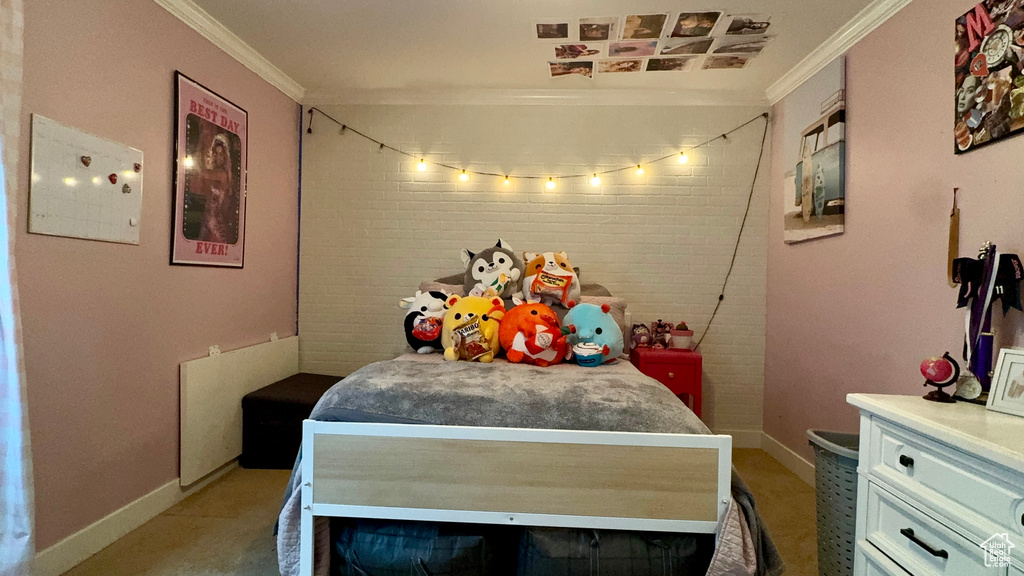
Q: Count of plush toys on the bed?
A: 6